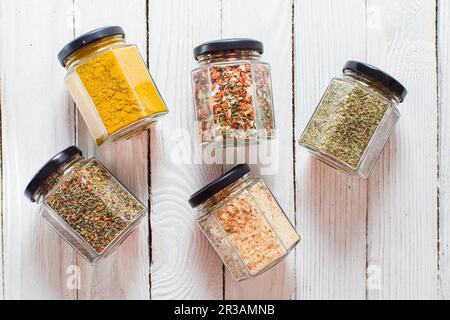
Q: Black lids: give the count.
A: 5